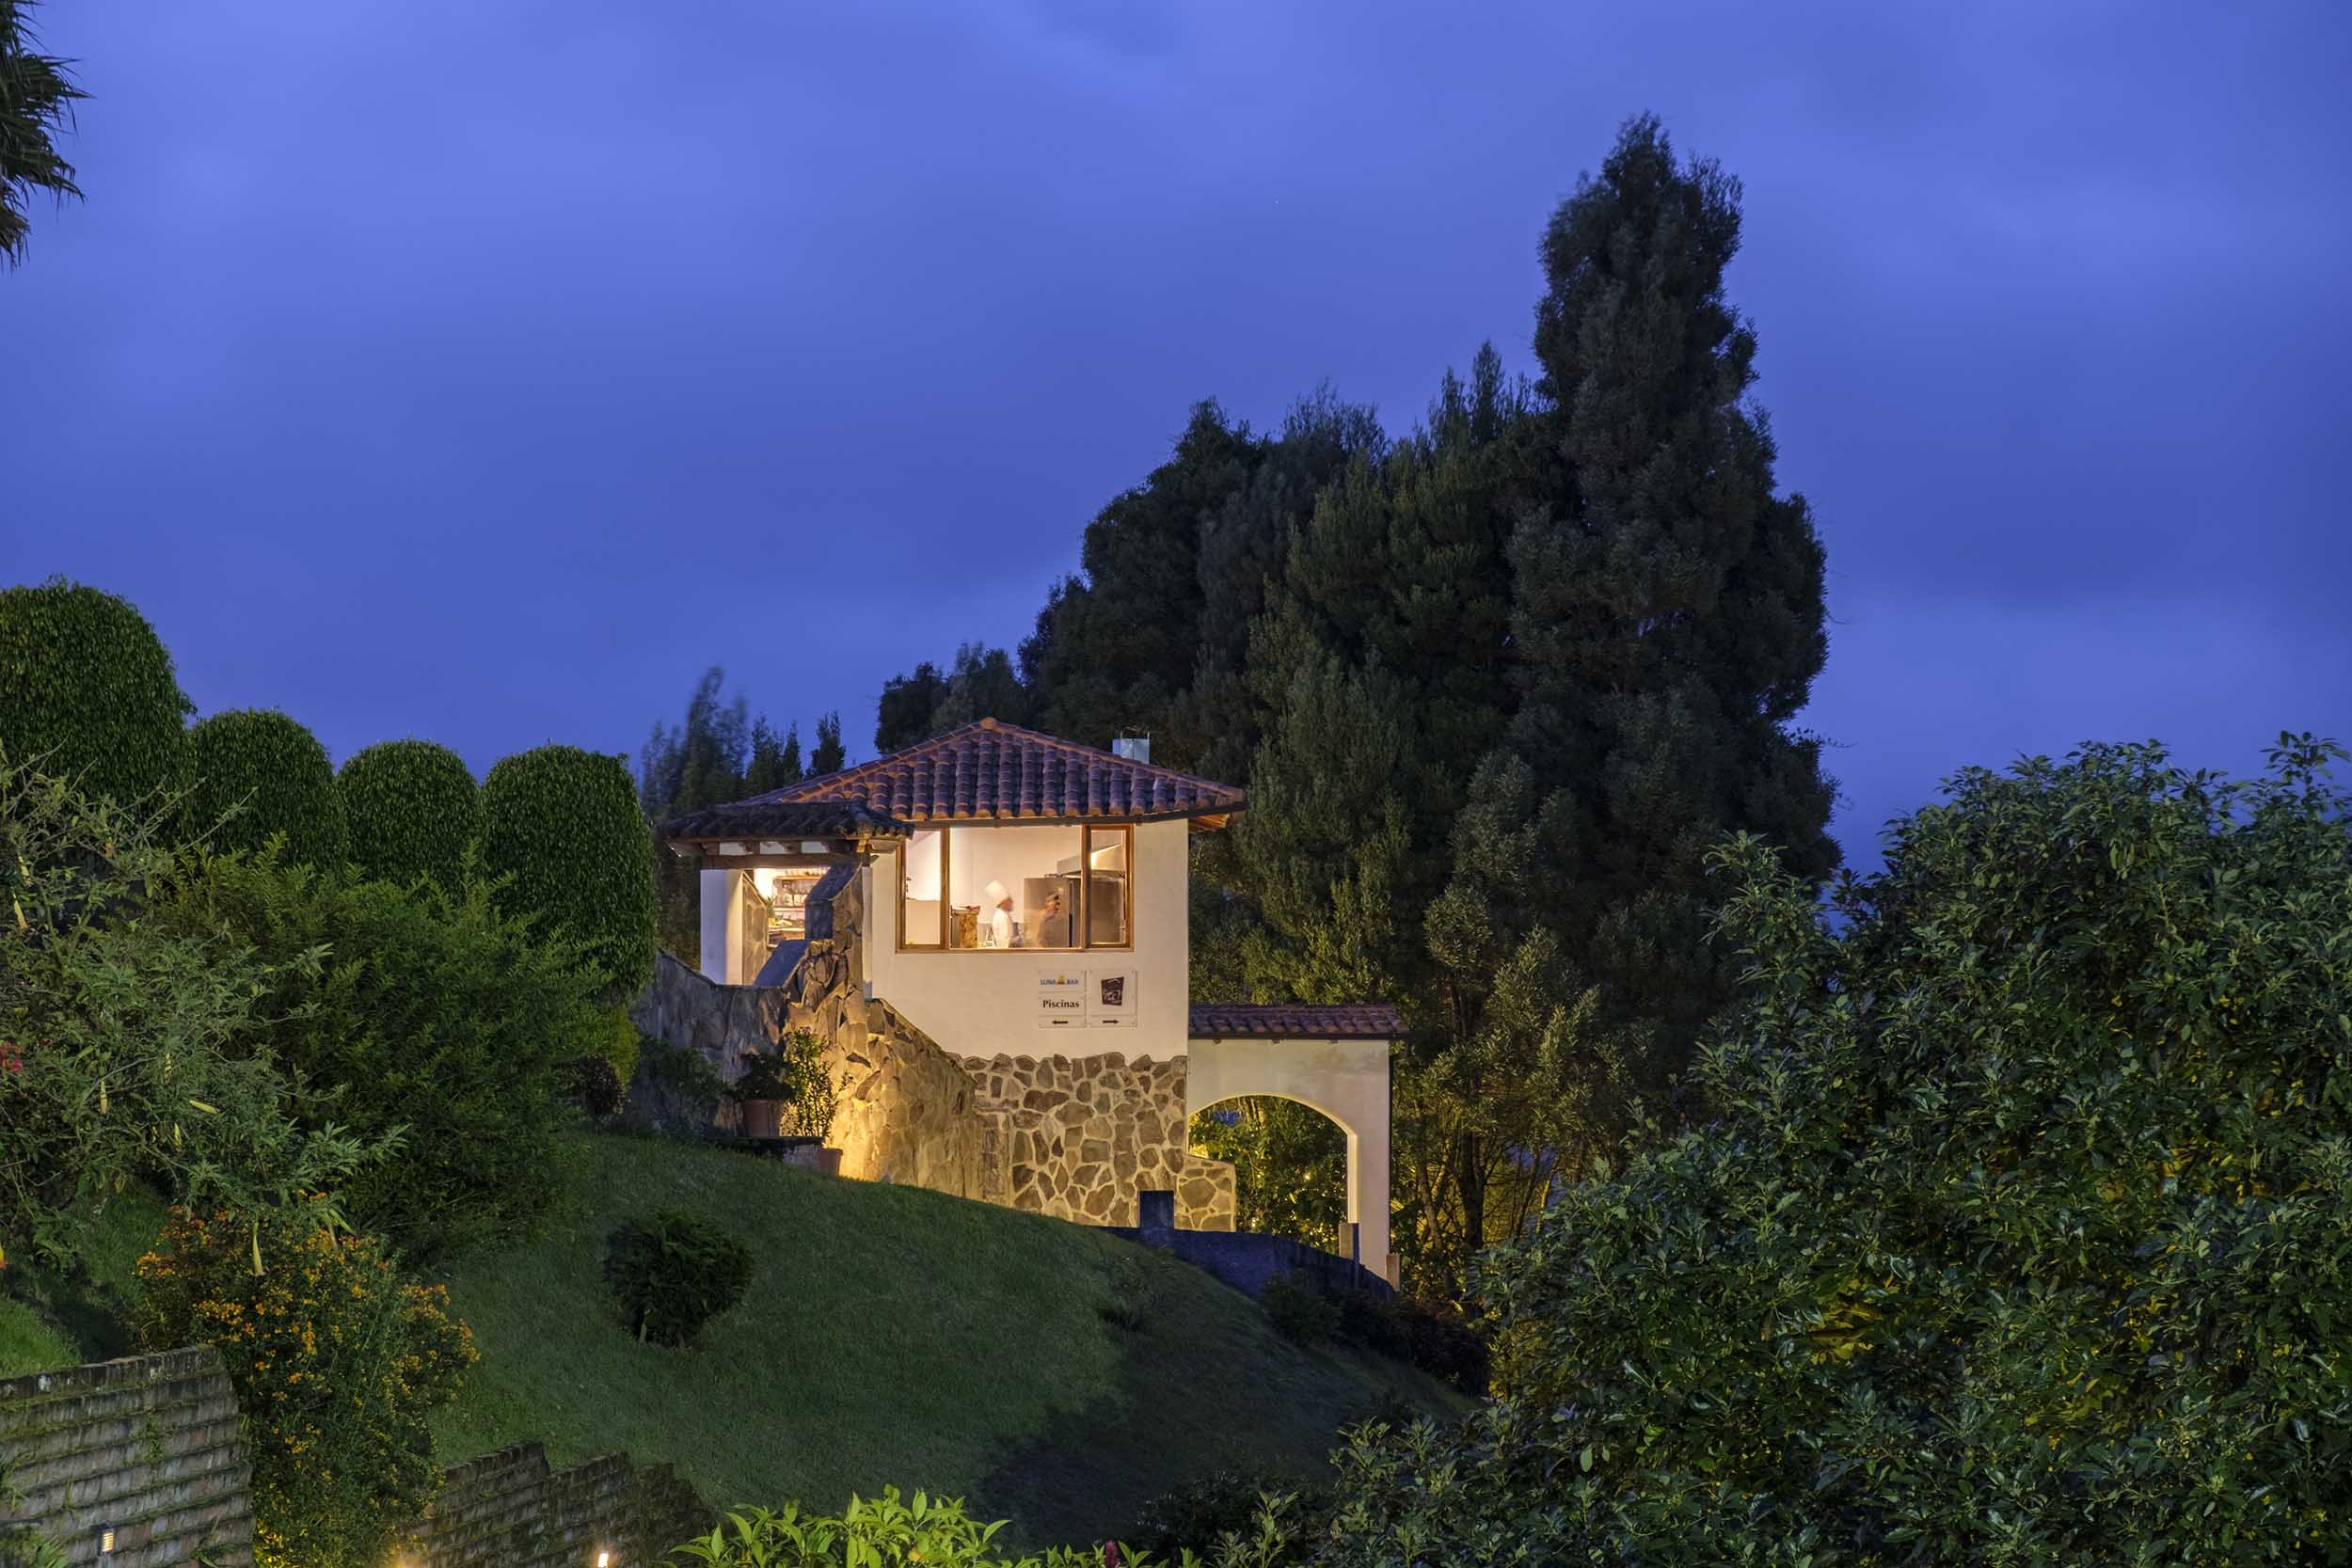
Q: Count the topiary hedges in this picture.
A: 4